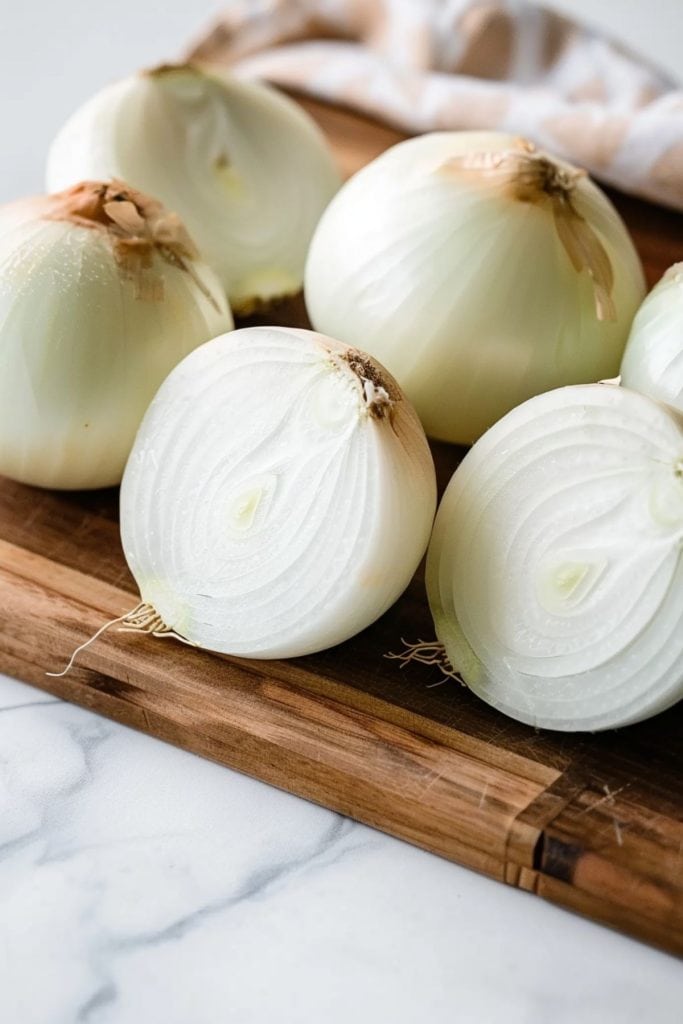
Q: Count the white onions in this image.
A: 6